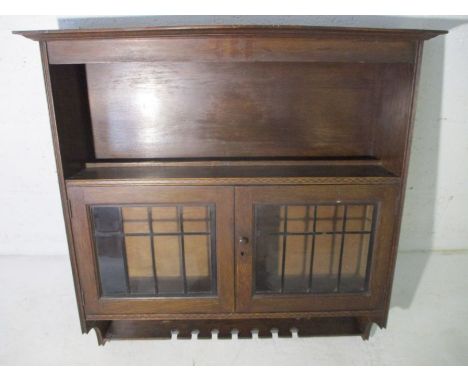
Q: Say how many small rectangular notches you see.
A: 7